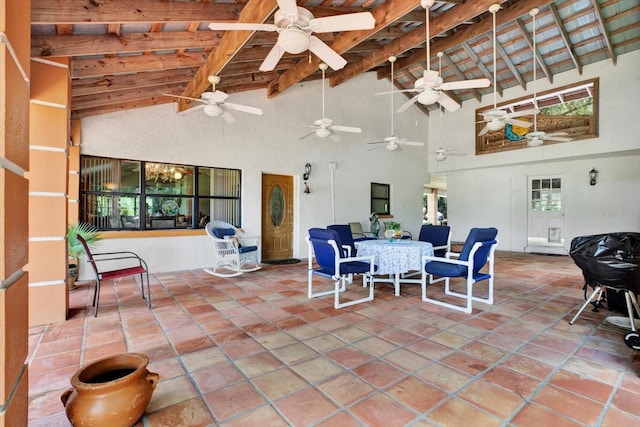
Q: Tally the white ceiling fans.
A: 8